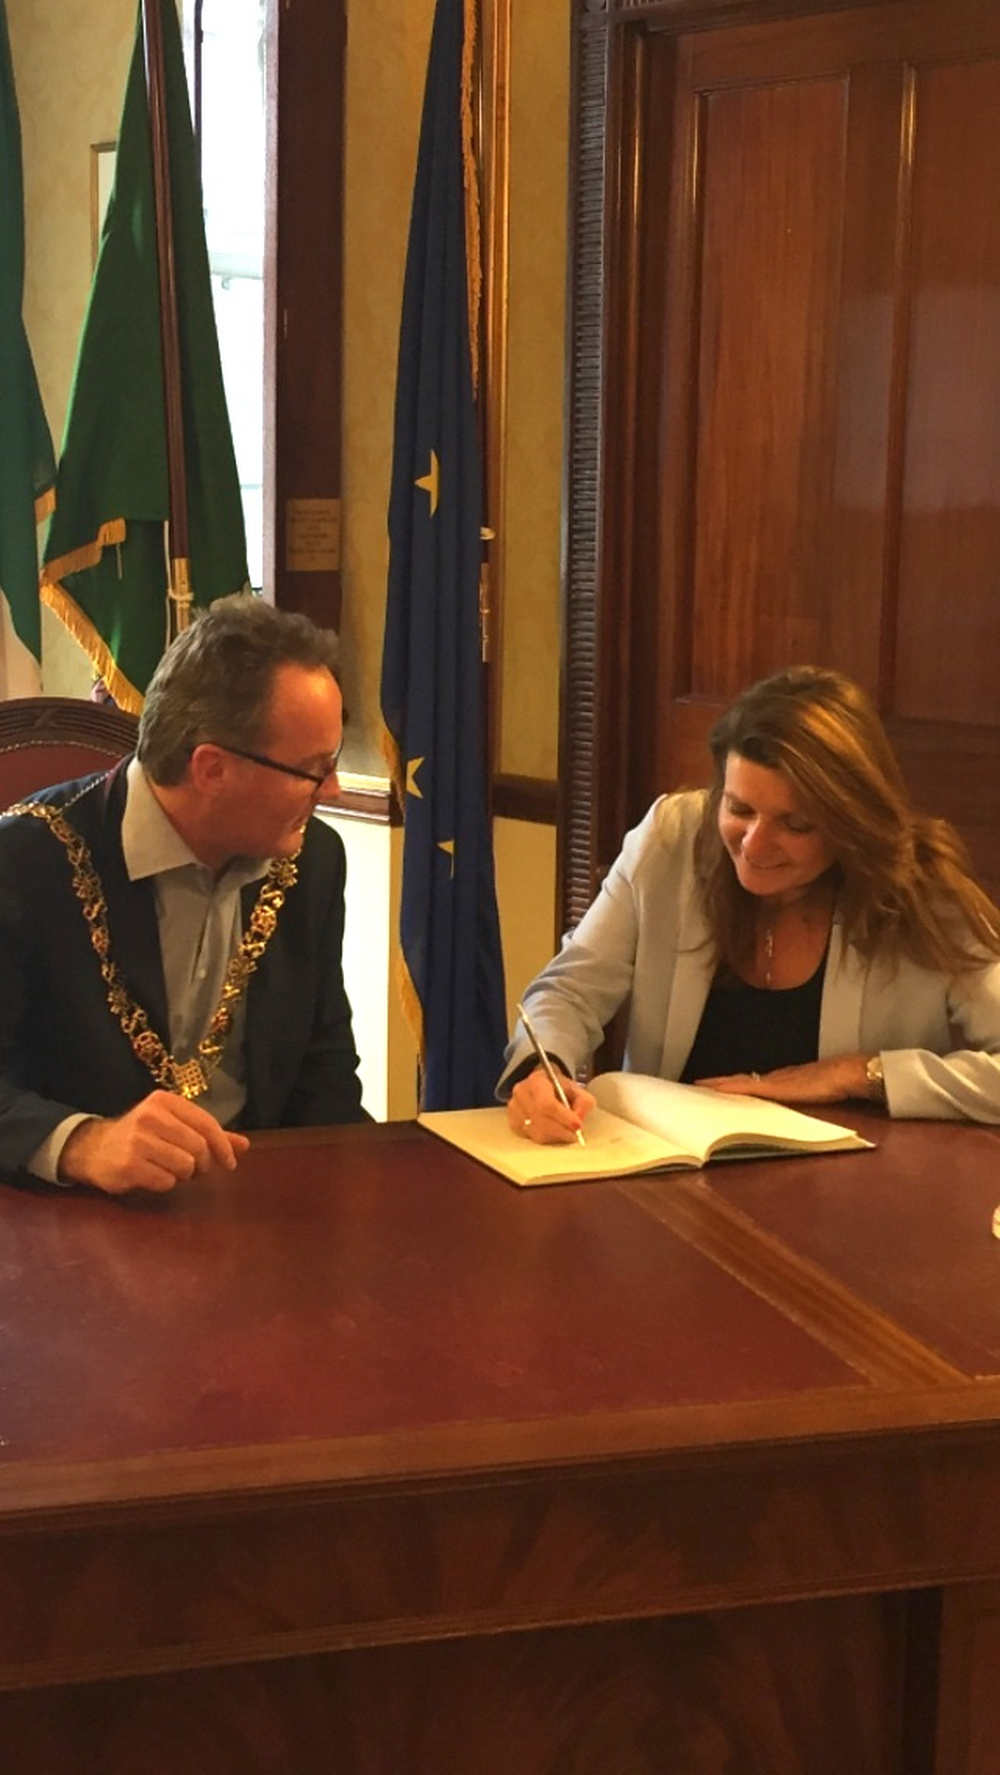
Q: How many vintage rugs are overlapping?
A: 0